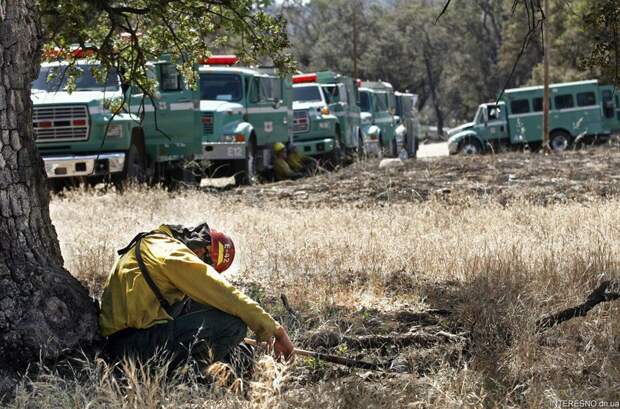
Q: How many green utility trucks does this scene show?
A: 6